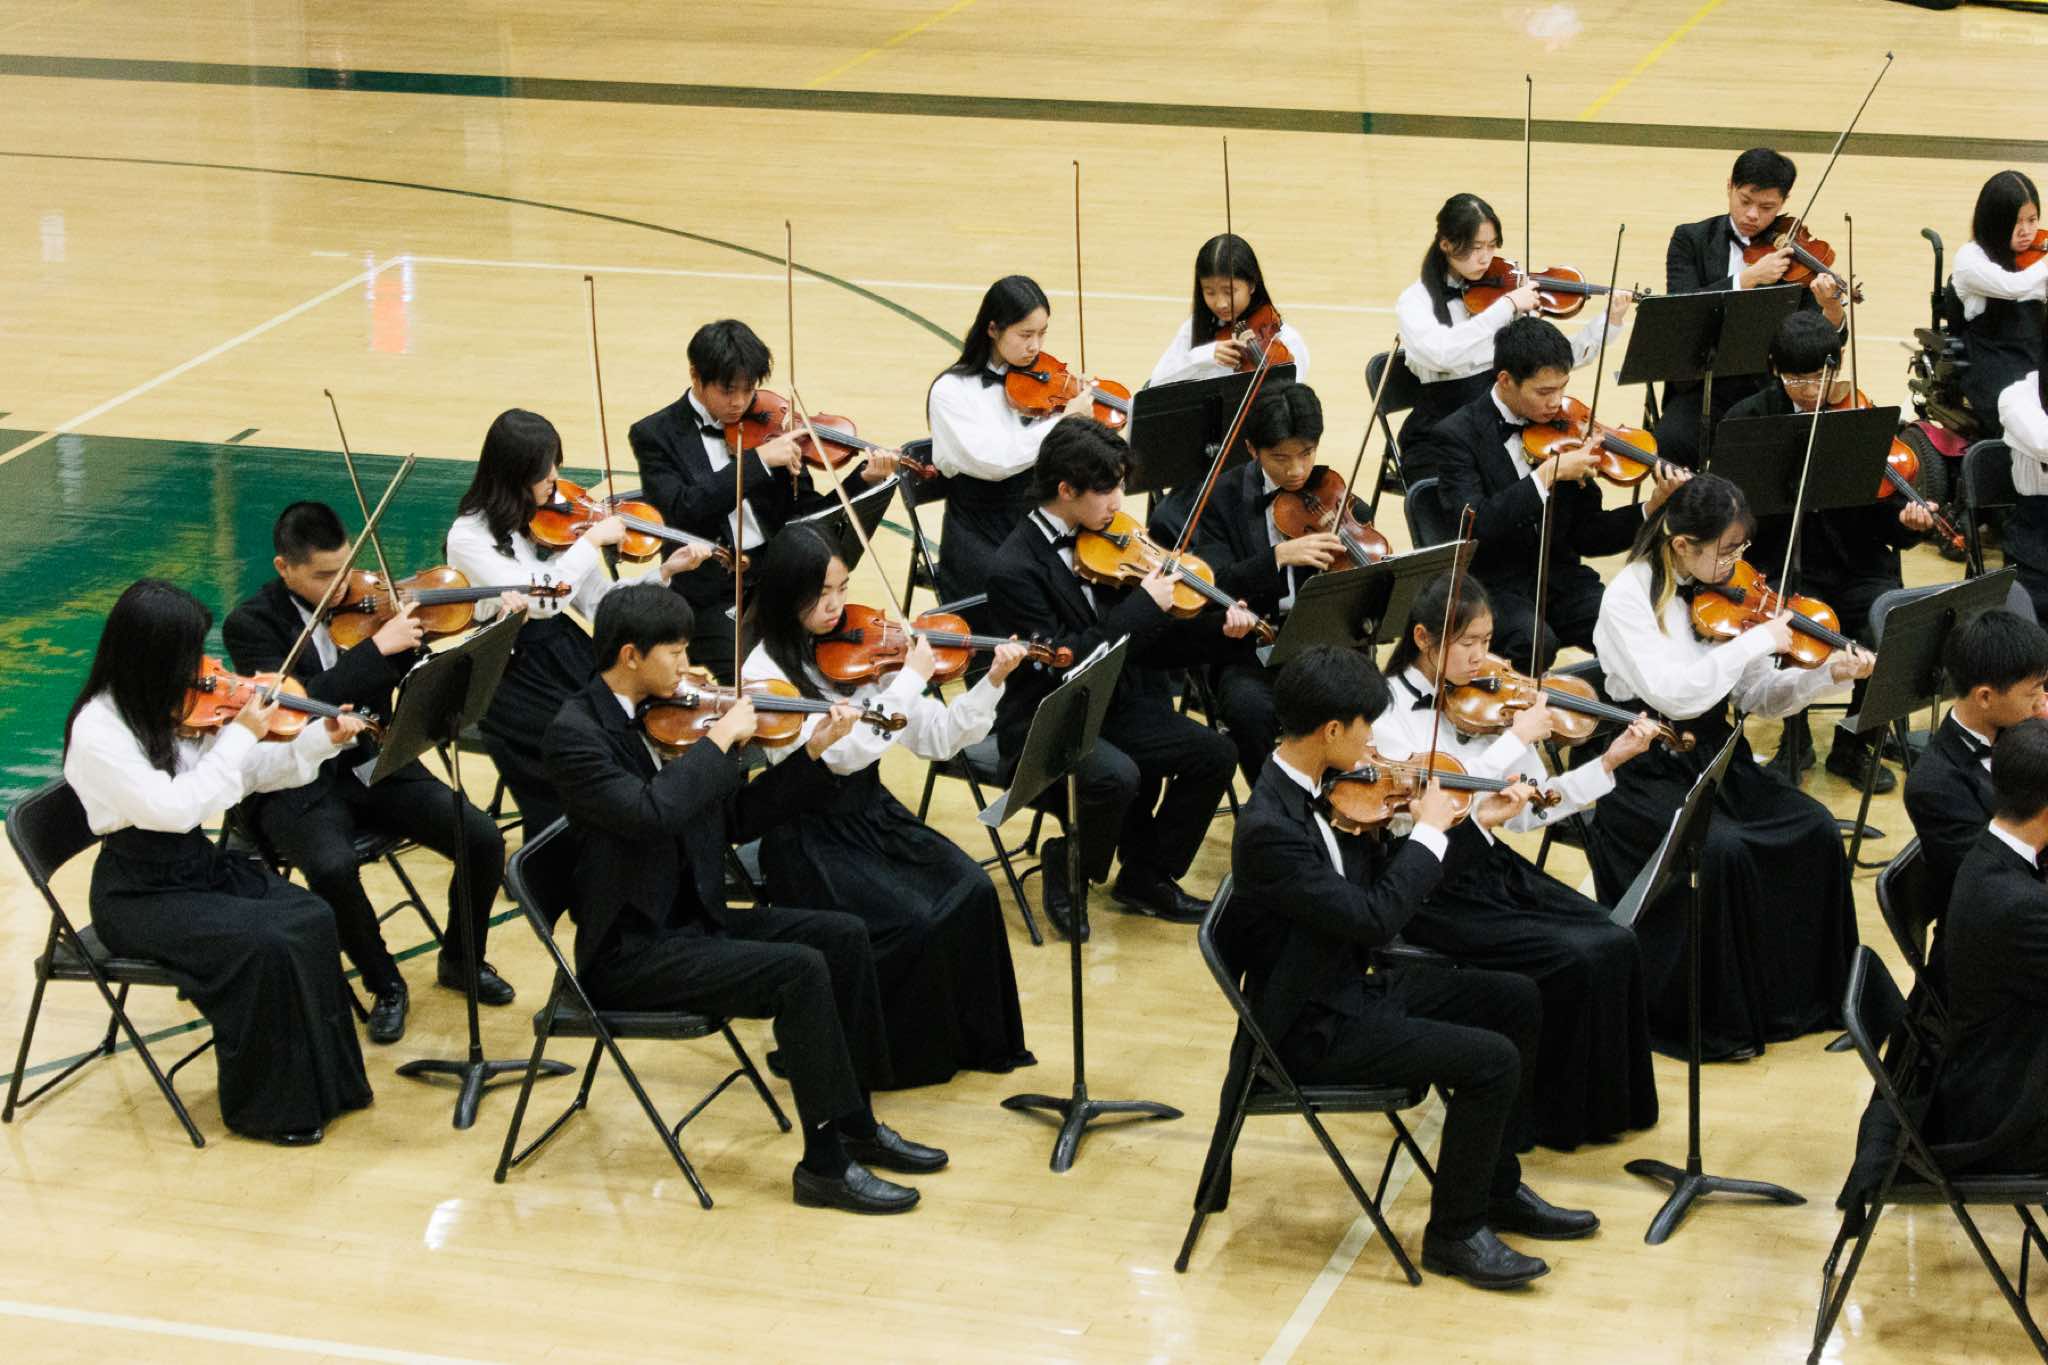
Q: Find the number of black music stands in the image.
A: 9